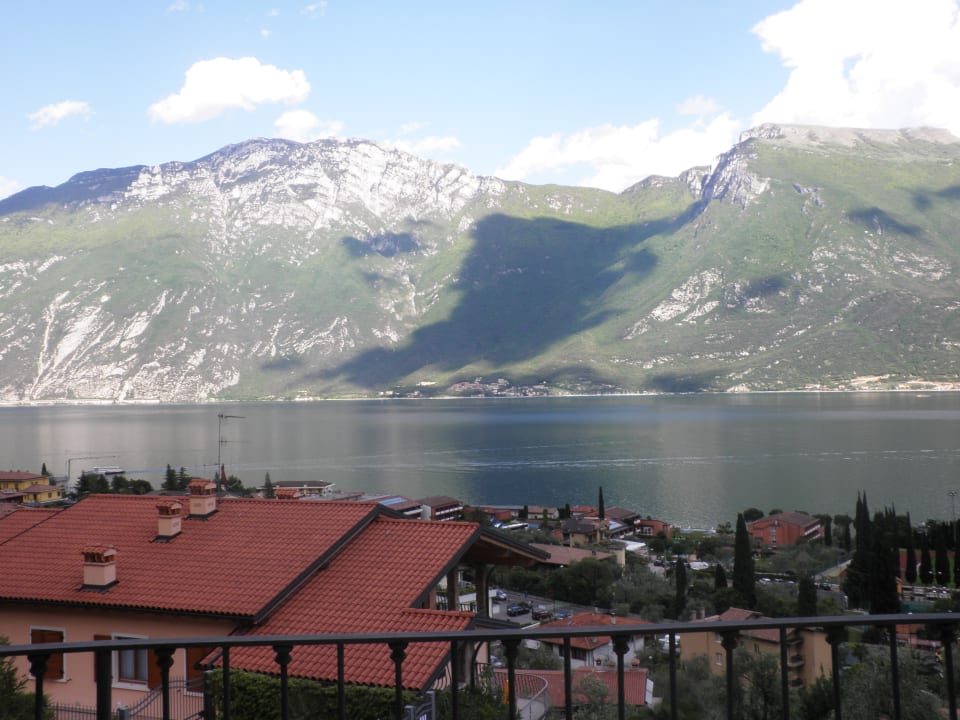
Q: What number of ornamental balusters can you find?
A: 9